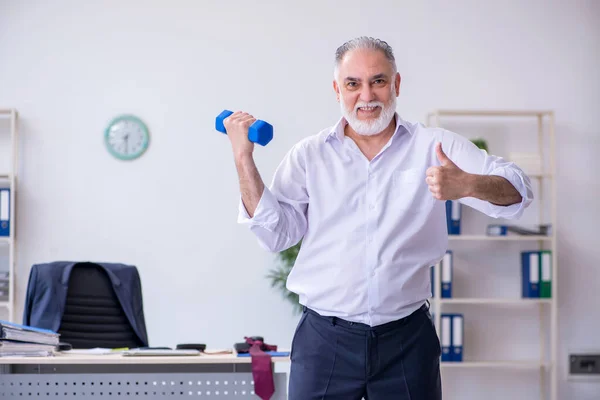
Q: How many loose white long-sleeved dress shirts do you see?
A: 1